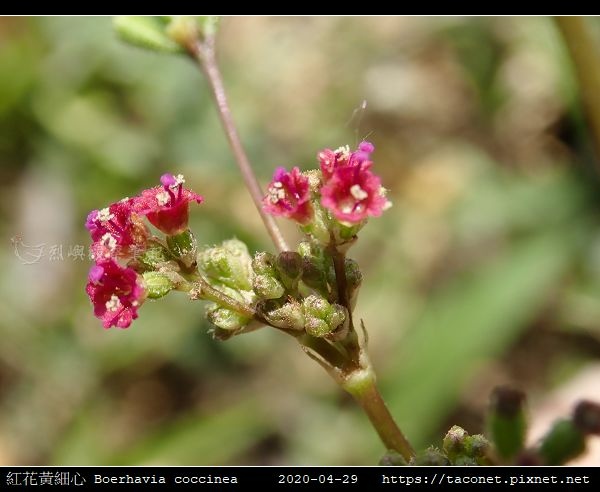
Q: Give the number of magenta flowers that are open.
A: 6